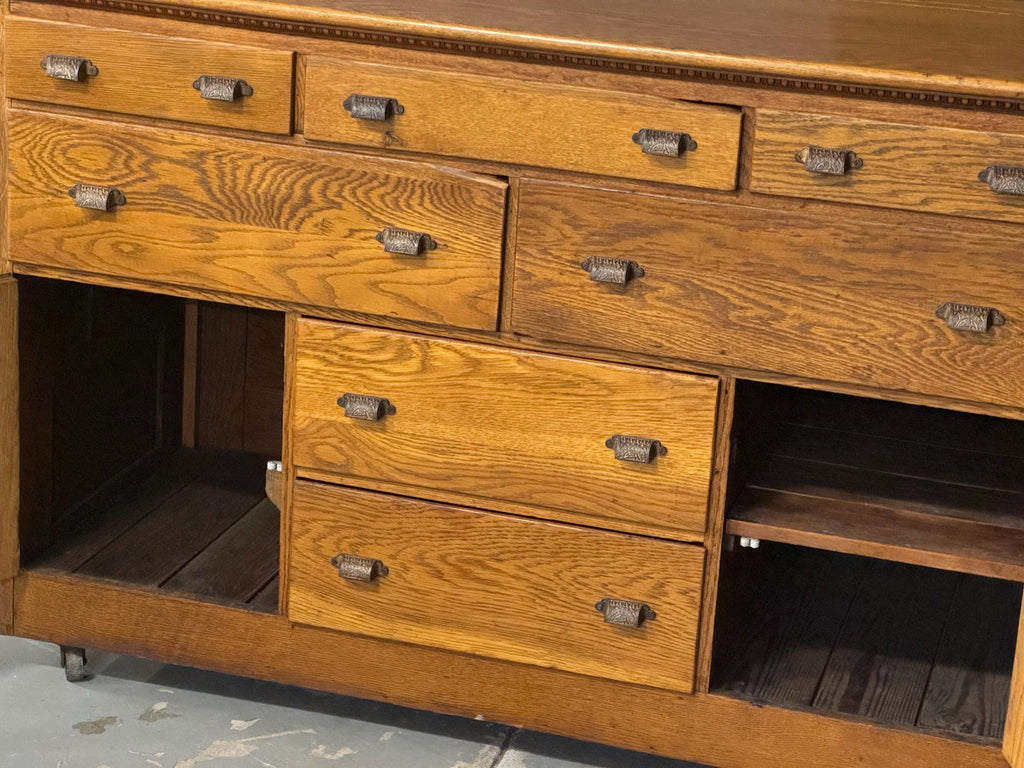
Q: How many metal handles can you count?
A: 14